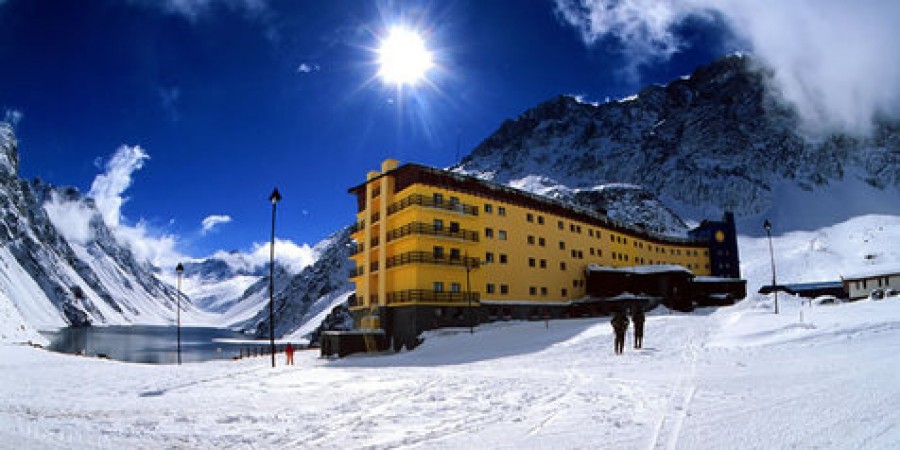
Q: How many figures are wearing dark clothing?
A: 2